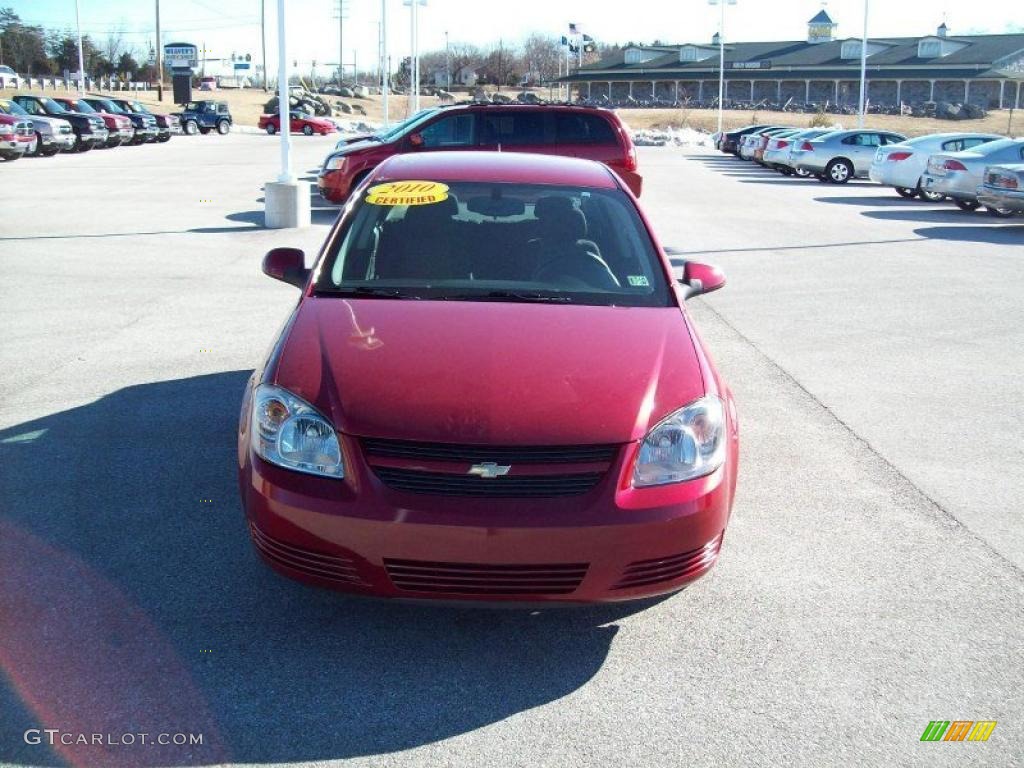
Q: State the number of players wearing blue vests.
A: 0